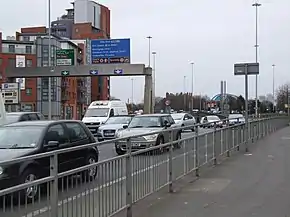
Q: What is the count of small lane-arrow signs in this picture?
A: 3